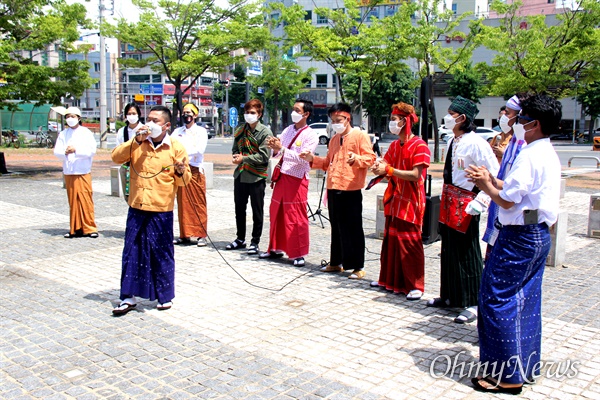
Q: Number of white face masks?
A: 10